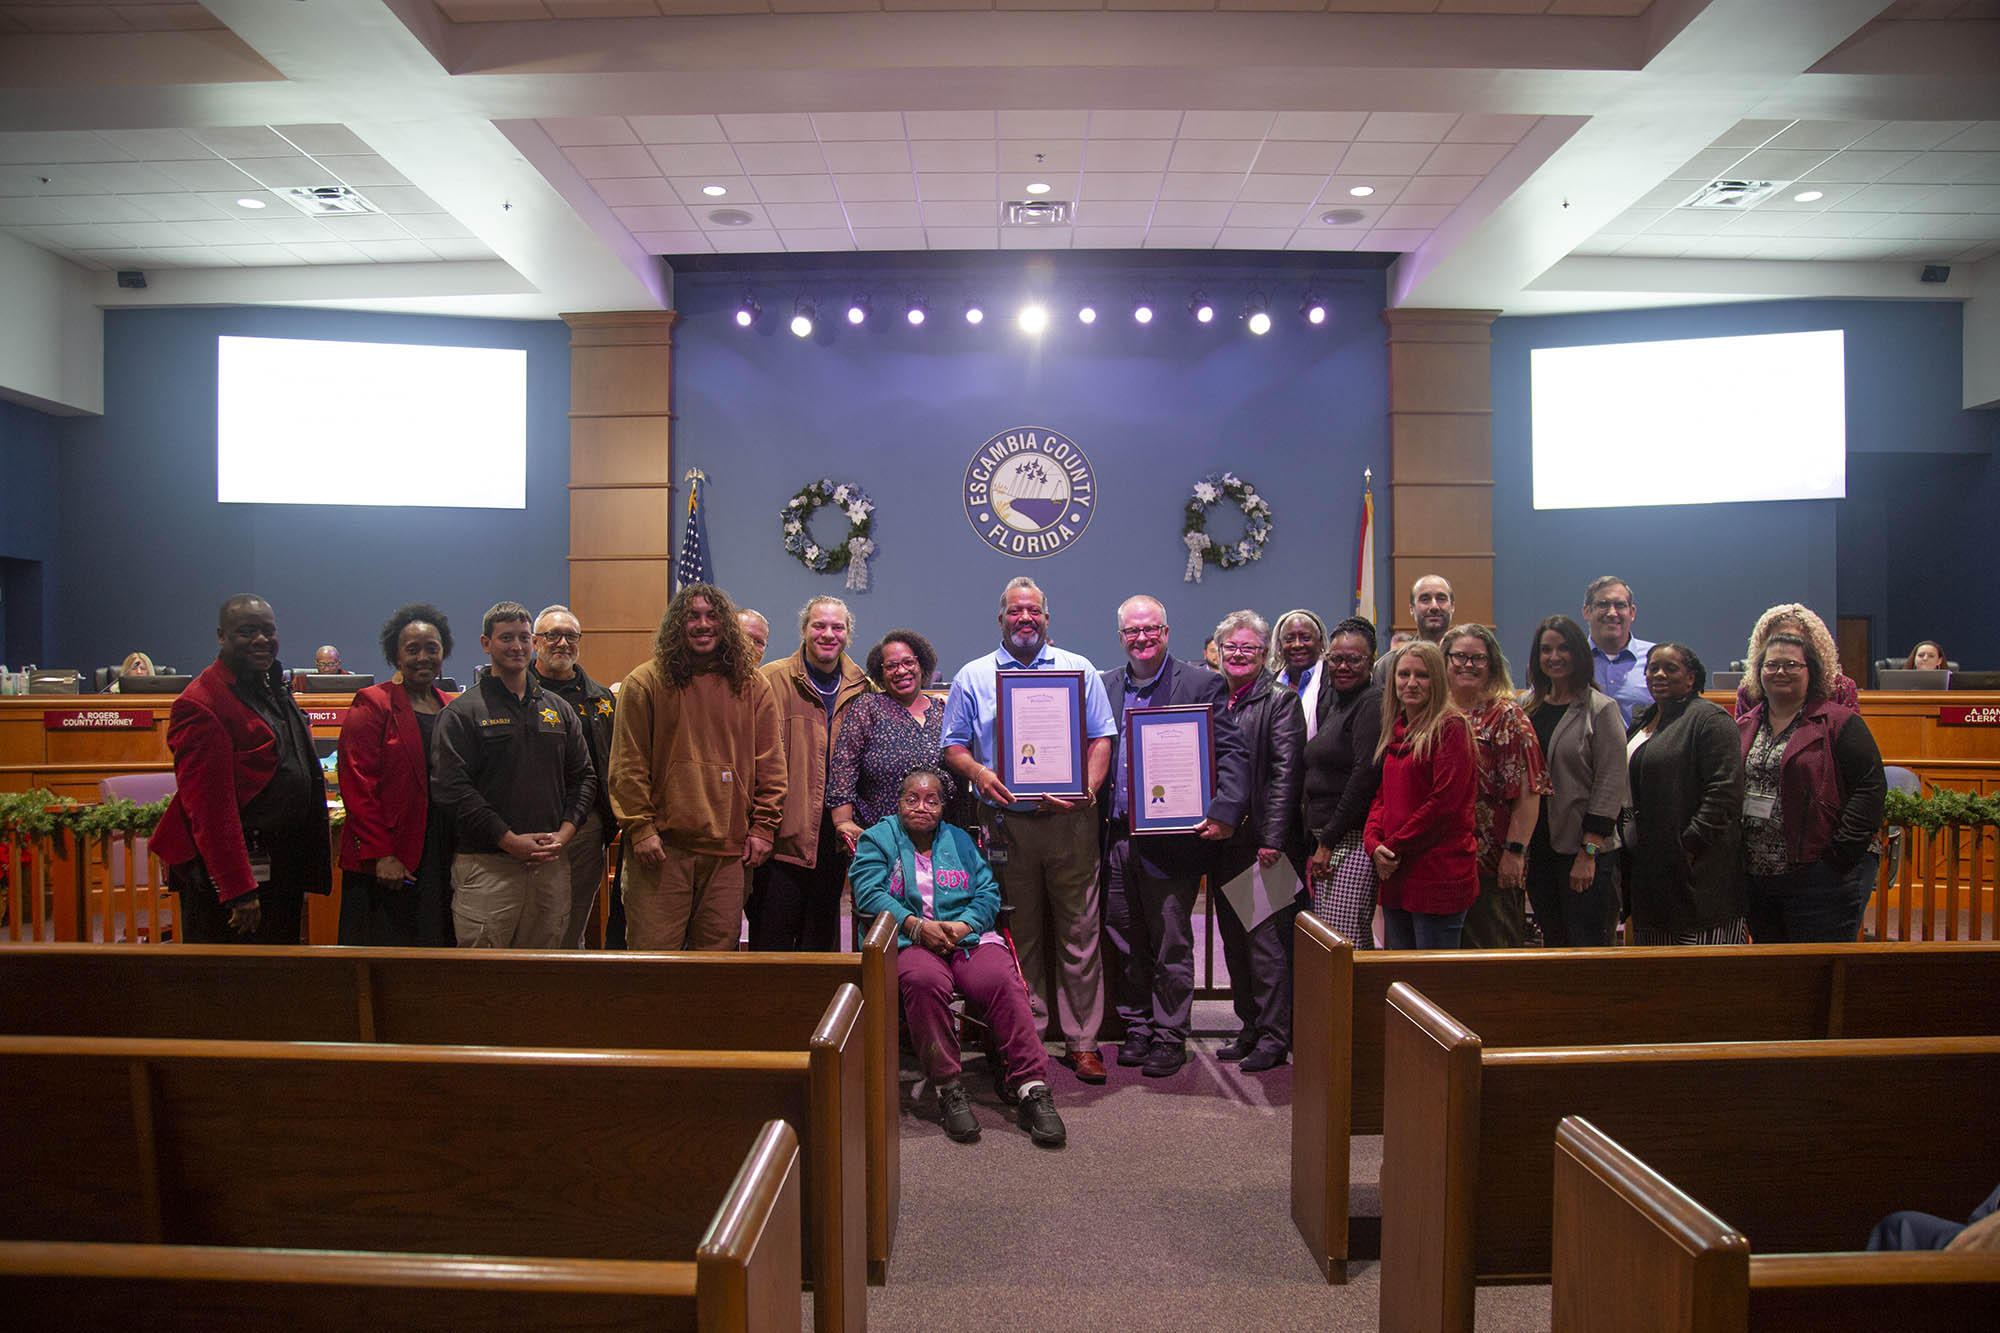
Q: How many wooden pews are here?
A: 6